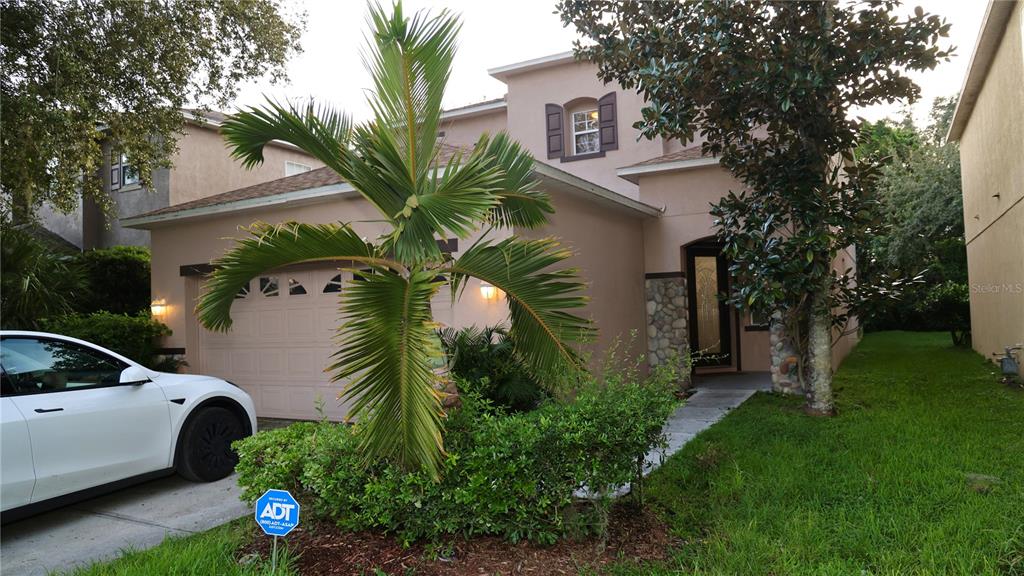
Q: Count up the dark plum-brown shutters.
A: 2